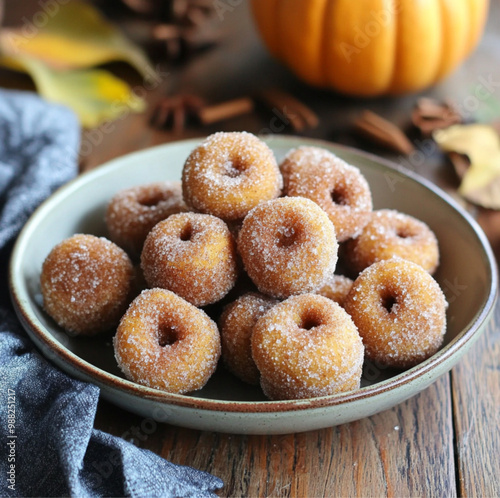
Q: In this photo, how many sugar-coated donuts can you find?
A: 12